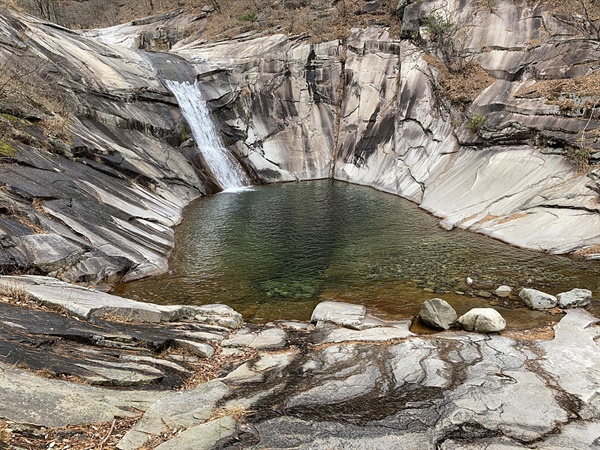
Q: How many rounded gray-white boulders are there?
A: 4